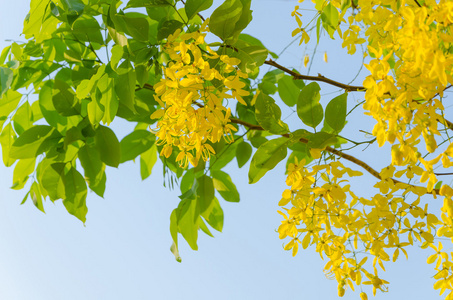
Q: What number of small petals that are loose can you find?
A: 2